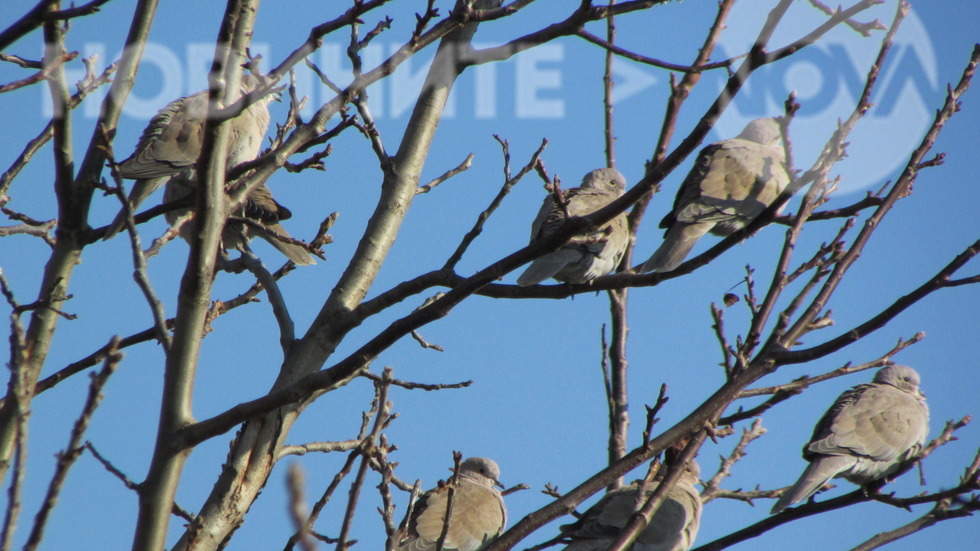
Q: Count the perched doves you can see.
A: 7